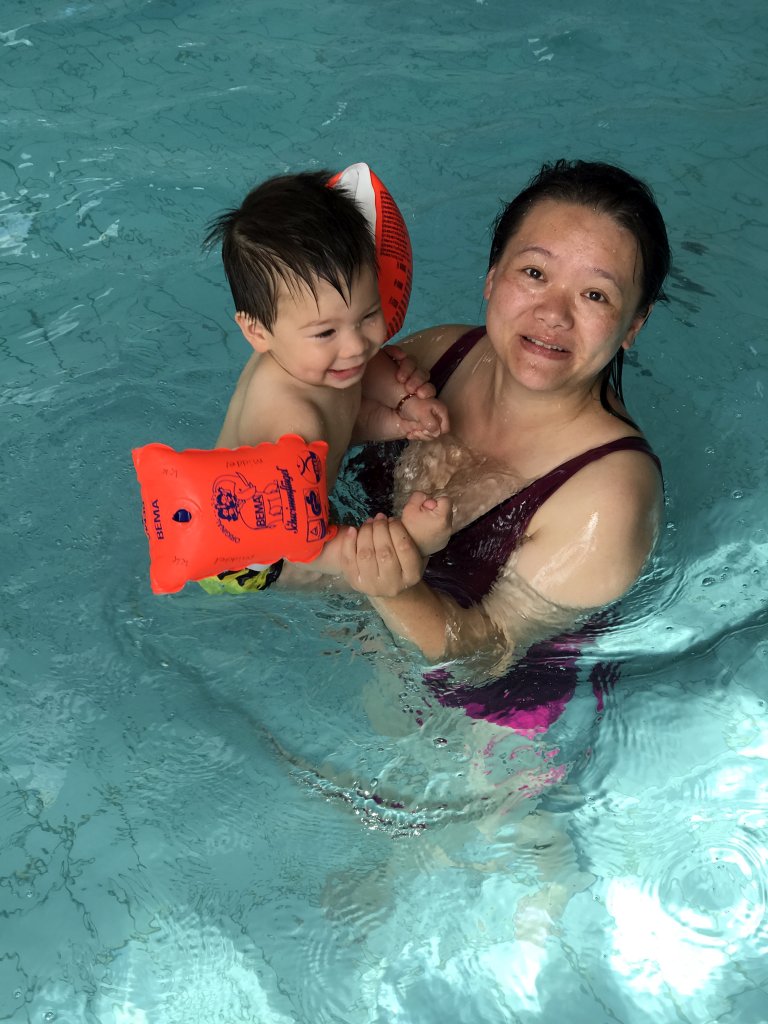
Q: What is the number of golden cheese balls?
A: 0